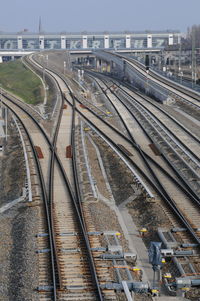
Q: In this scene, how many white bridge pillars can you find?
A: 8